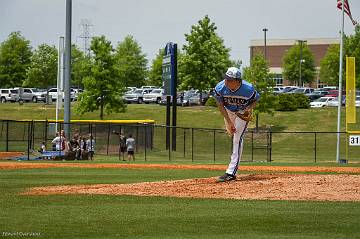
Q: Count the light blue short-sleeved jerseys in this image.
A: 1